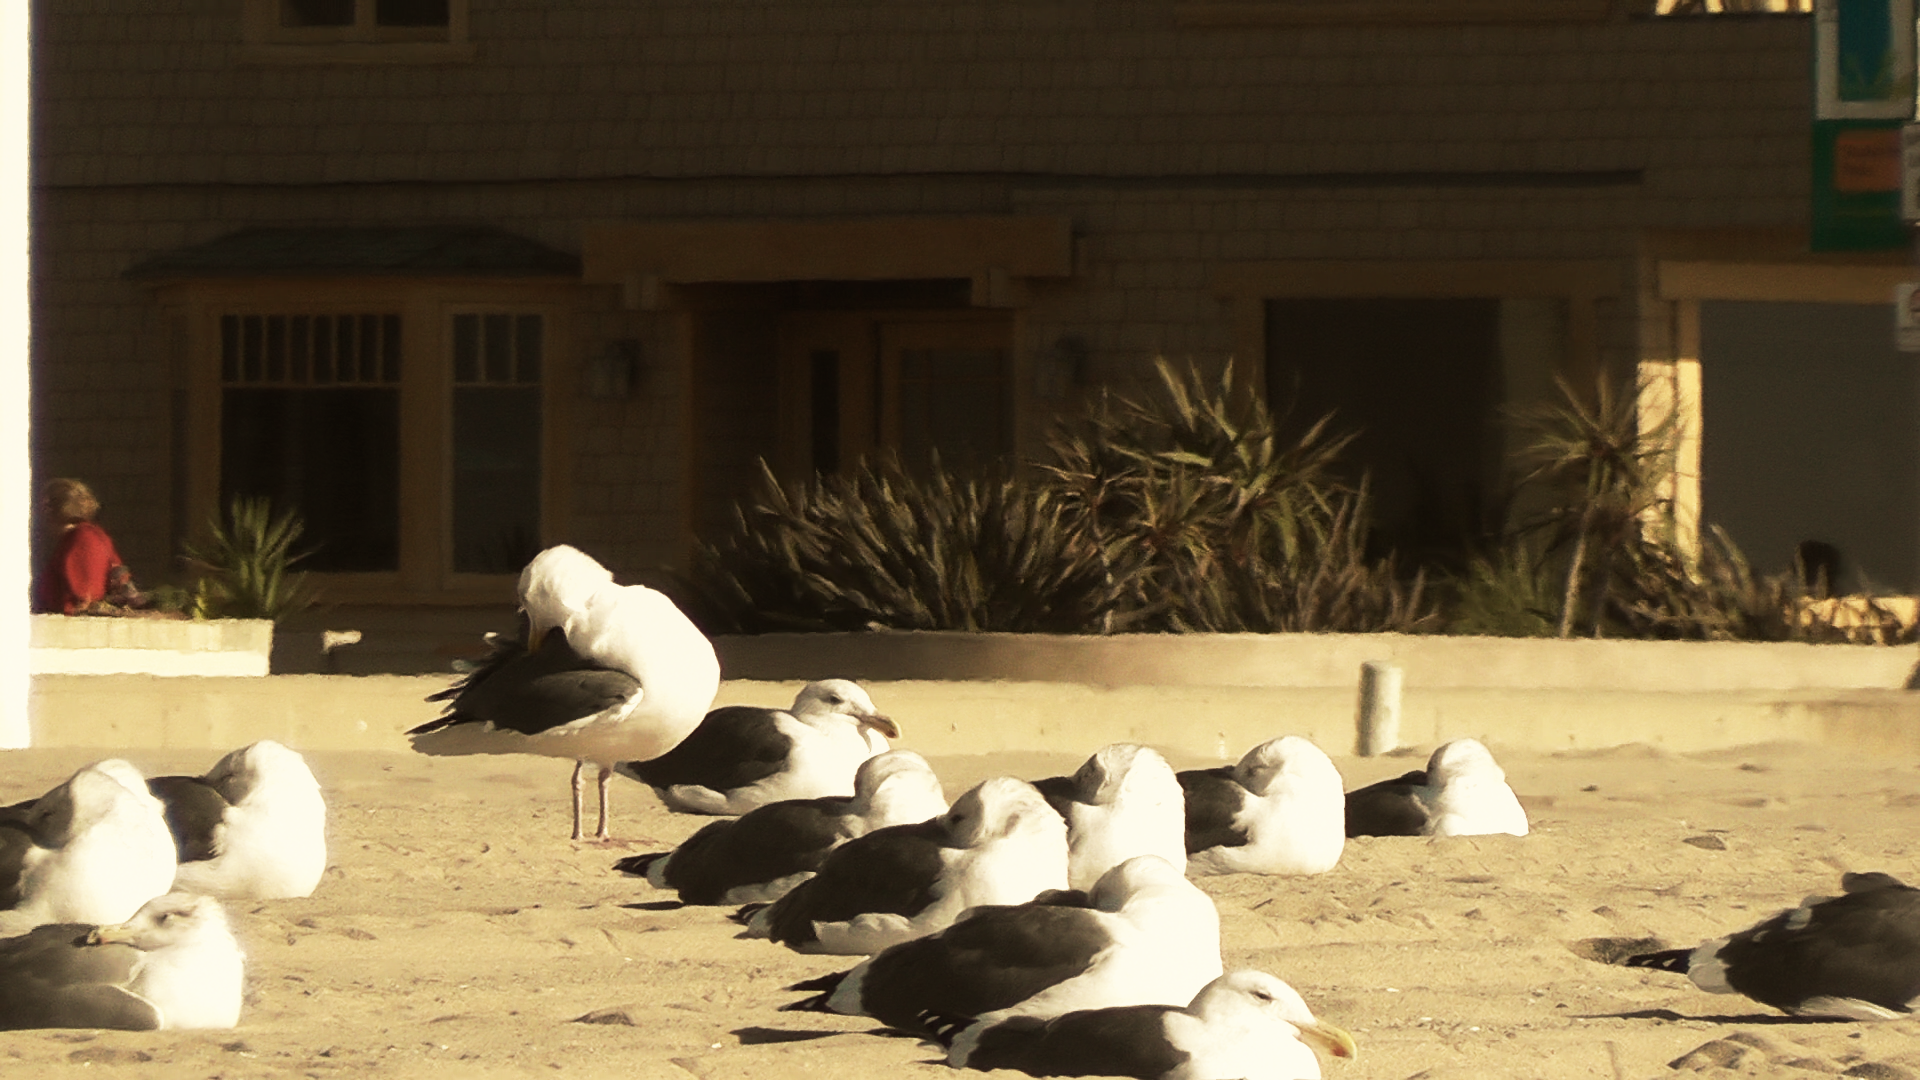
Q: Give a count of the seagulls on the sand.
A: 13